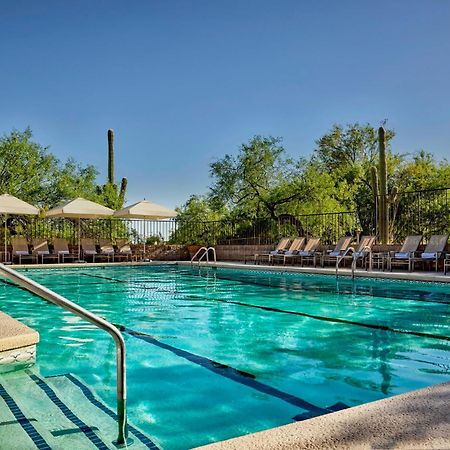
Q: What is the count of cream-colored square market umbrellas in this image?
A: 3